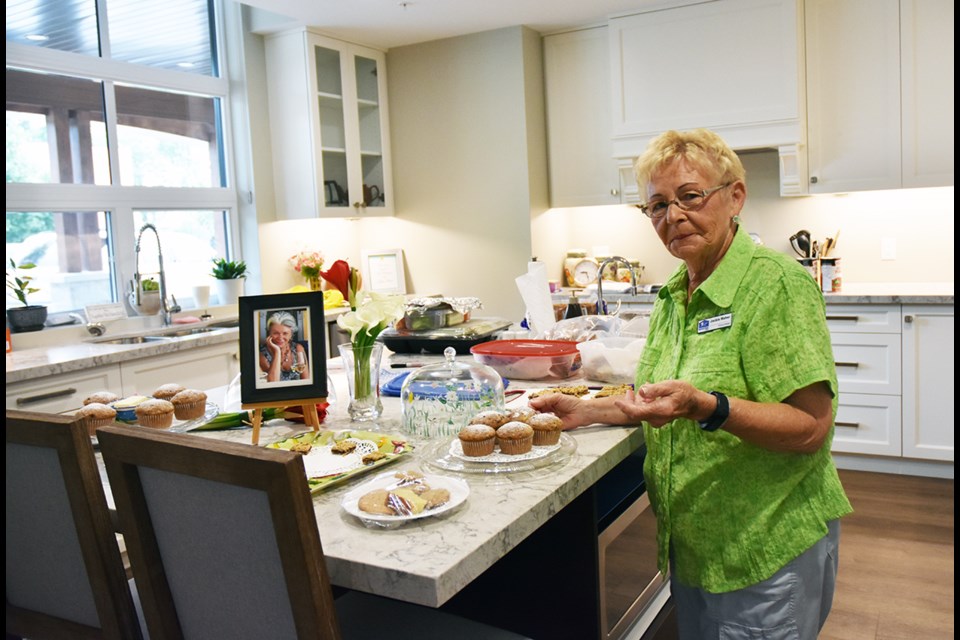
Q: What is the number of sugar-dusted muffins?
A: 10